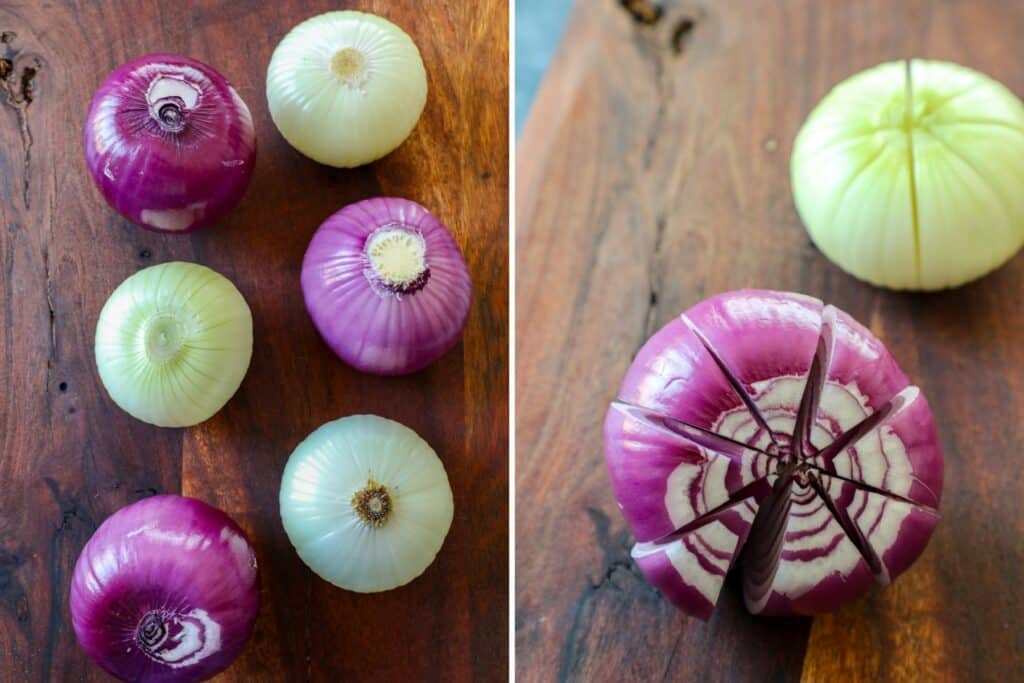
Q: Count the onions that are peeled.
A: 8